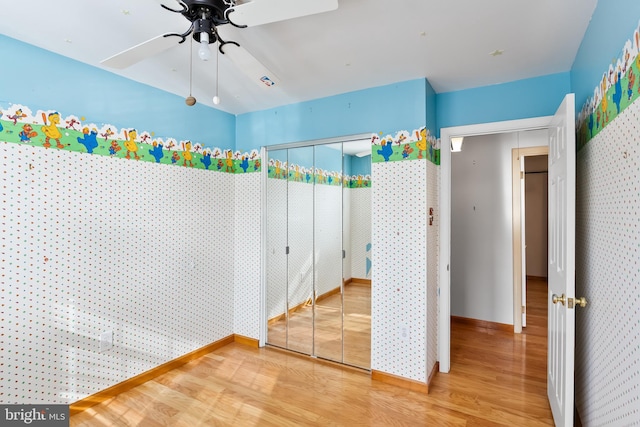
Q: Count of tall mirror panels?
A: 4